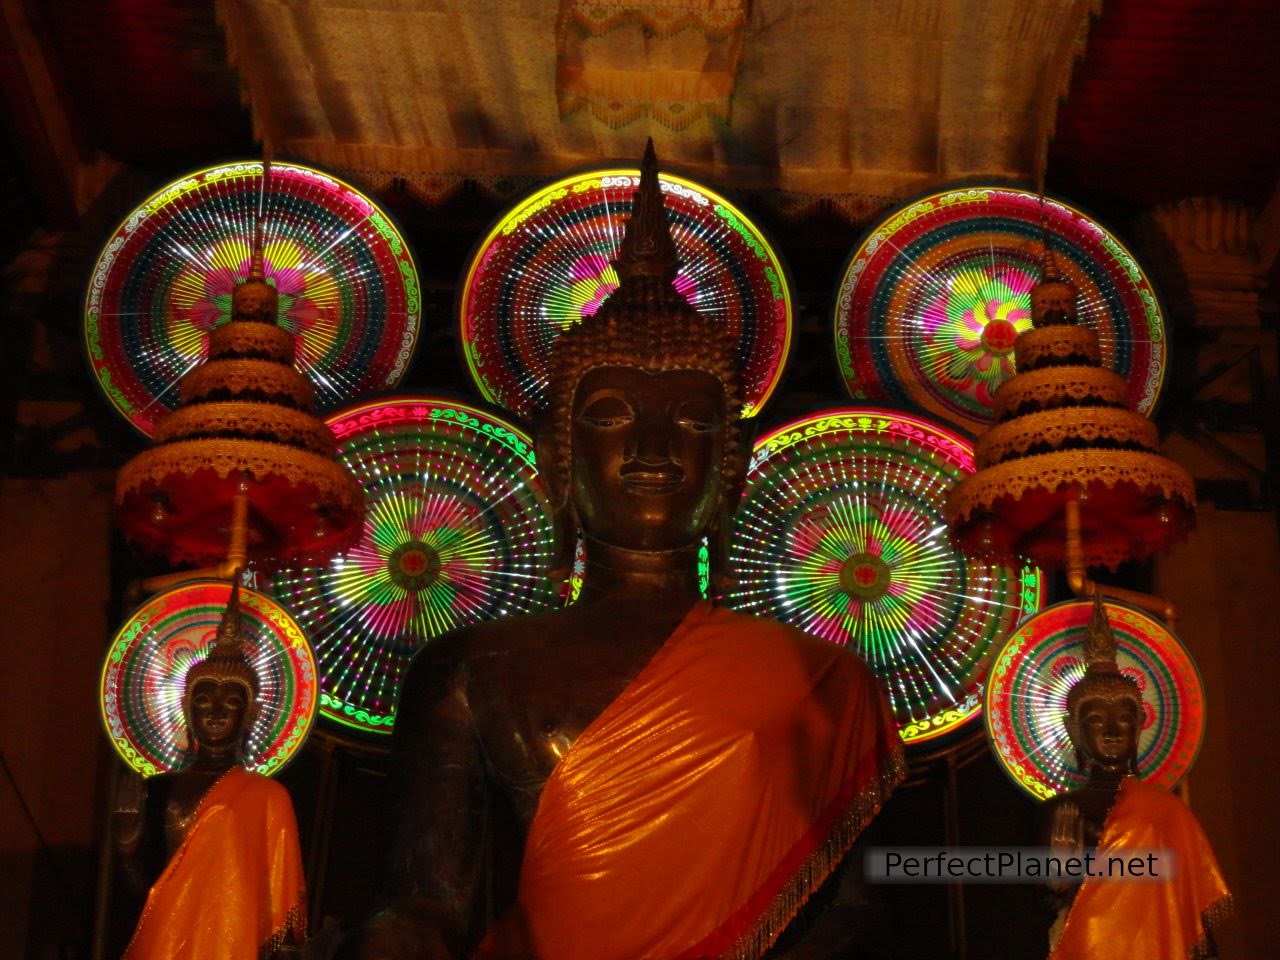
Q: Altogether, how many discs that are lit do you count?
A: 7